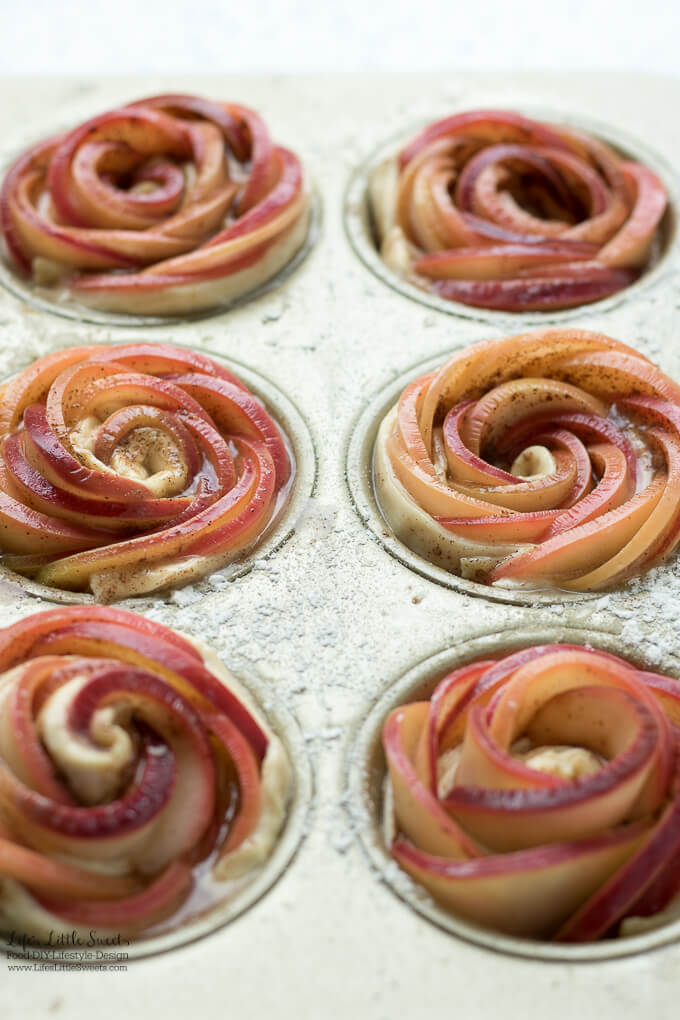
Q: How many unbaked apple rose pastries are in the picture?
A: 6